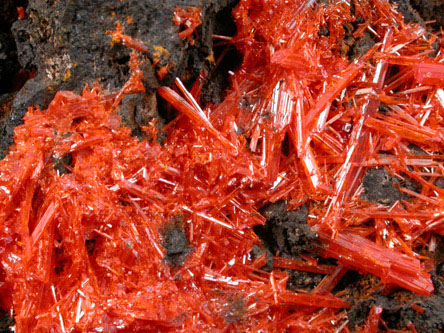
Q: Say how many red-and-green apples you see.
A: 0